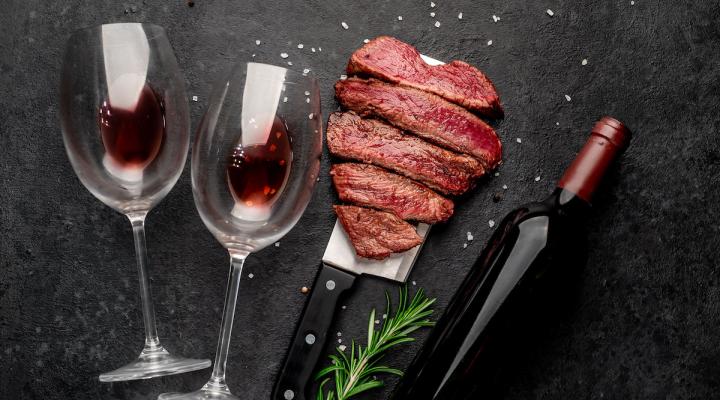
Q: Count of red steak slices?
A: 5